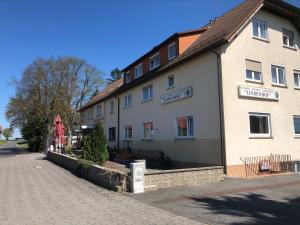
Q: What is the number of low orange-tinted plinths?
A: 1